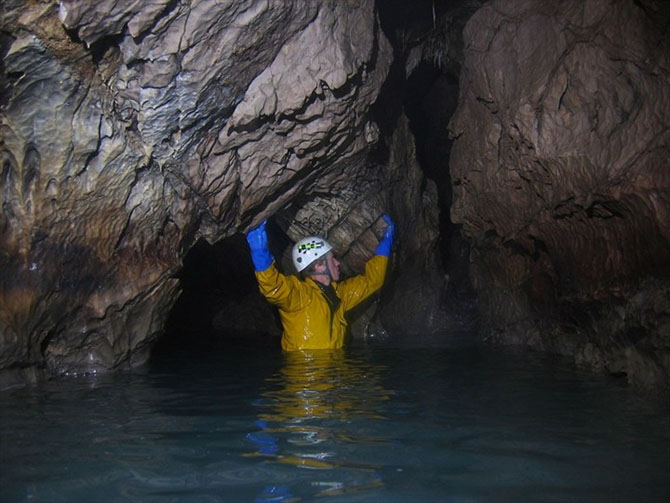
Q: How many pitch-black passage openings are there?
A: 2